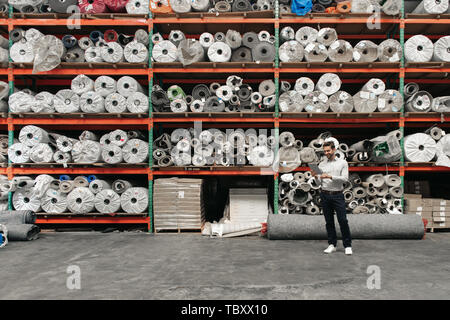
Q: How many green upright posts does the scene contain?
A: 4